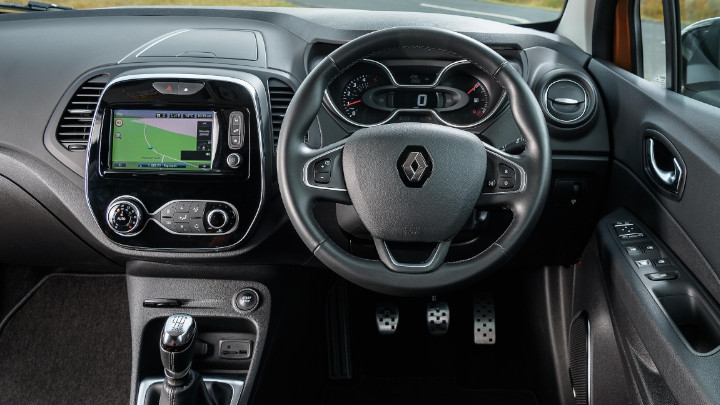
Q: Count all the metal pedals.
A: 3